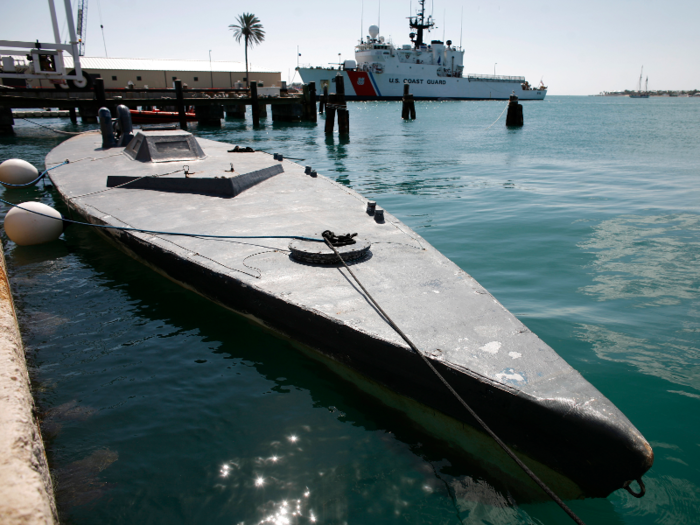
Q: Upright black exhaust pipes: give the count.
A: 2